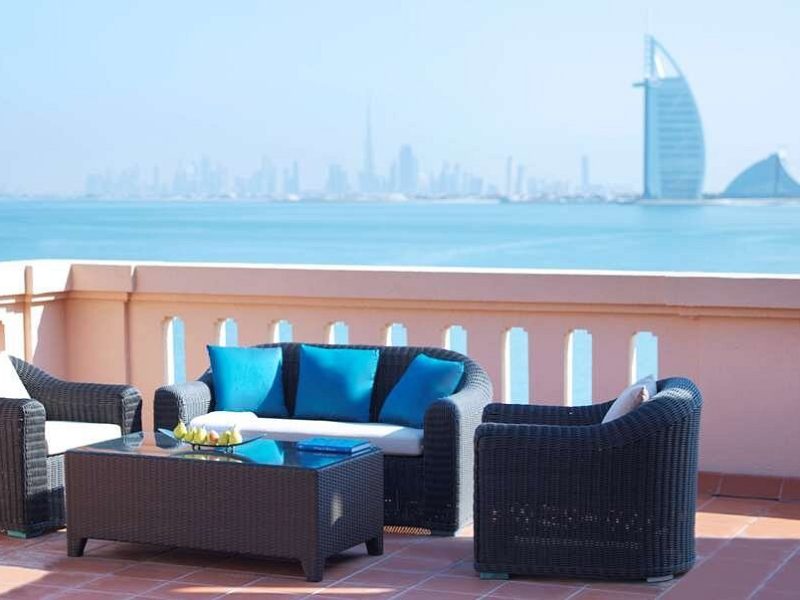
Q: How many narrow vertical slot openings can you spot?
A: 9